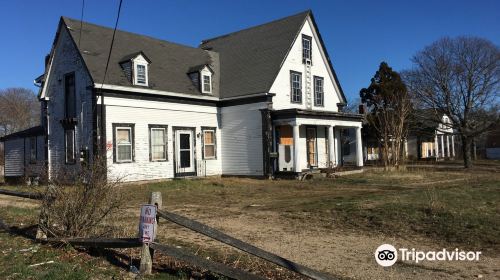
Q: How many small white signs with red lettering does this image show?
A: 1